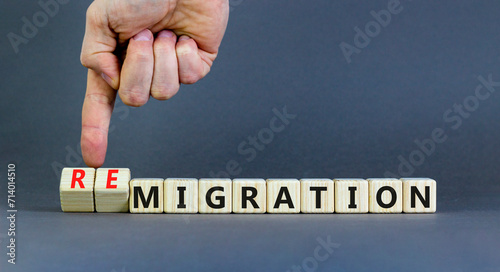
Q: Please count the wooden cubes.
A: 11